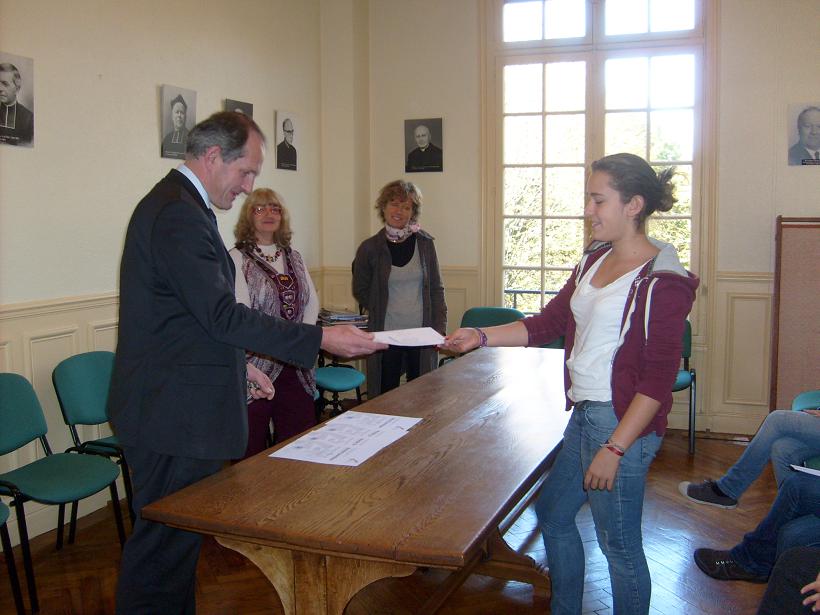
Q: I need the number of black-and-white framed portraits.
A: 6